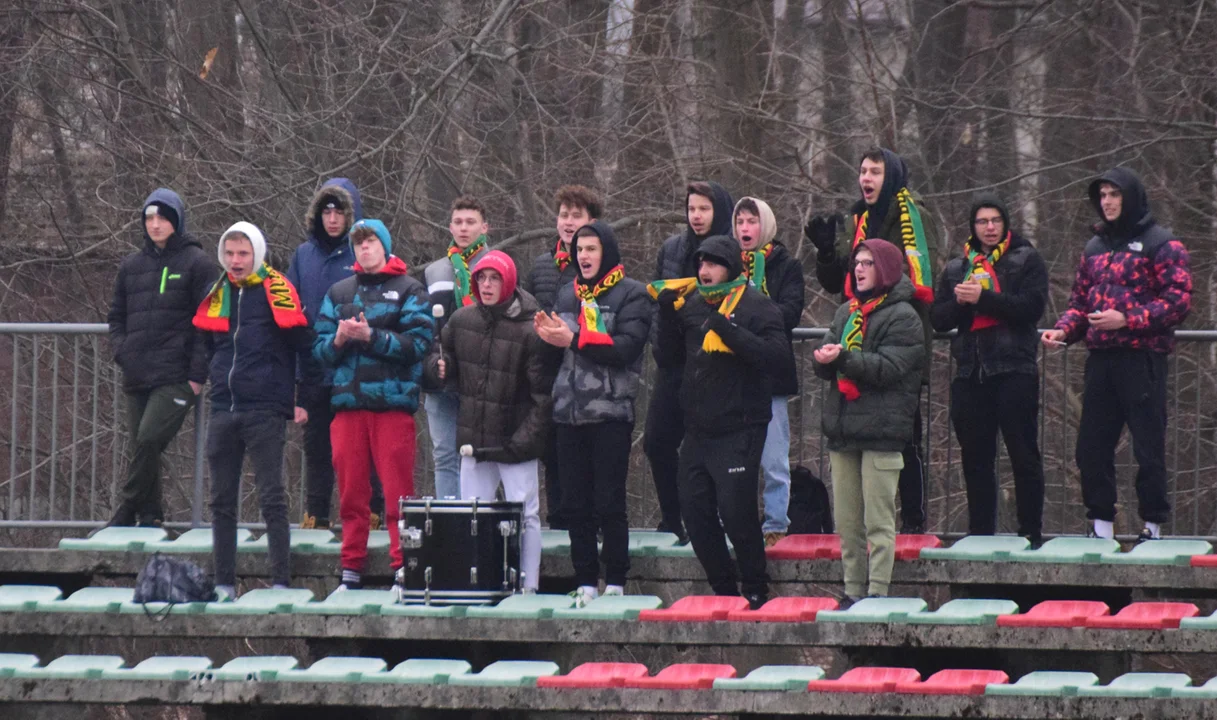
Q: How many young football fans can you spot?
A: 15